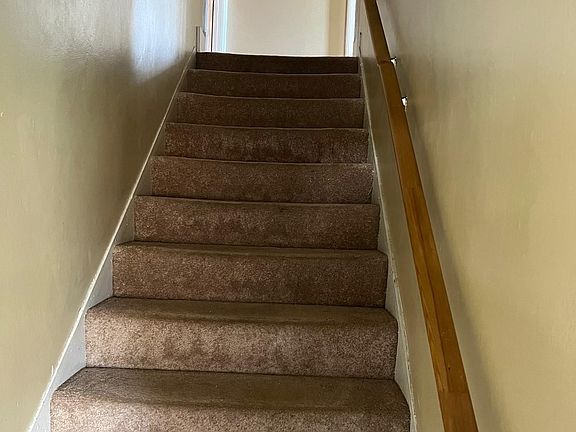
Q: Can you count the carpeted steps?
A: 9